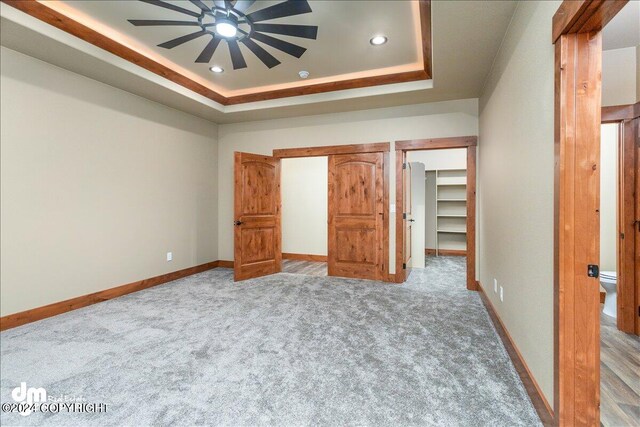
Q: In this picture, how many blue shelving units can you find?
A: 0